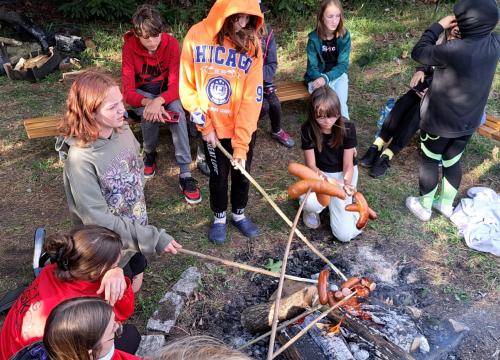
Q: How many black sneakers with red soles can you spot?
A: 2